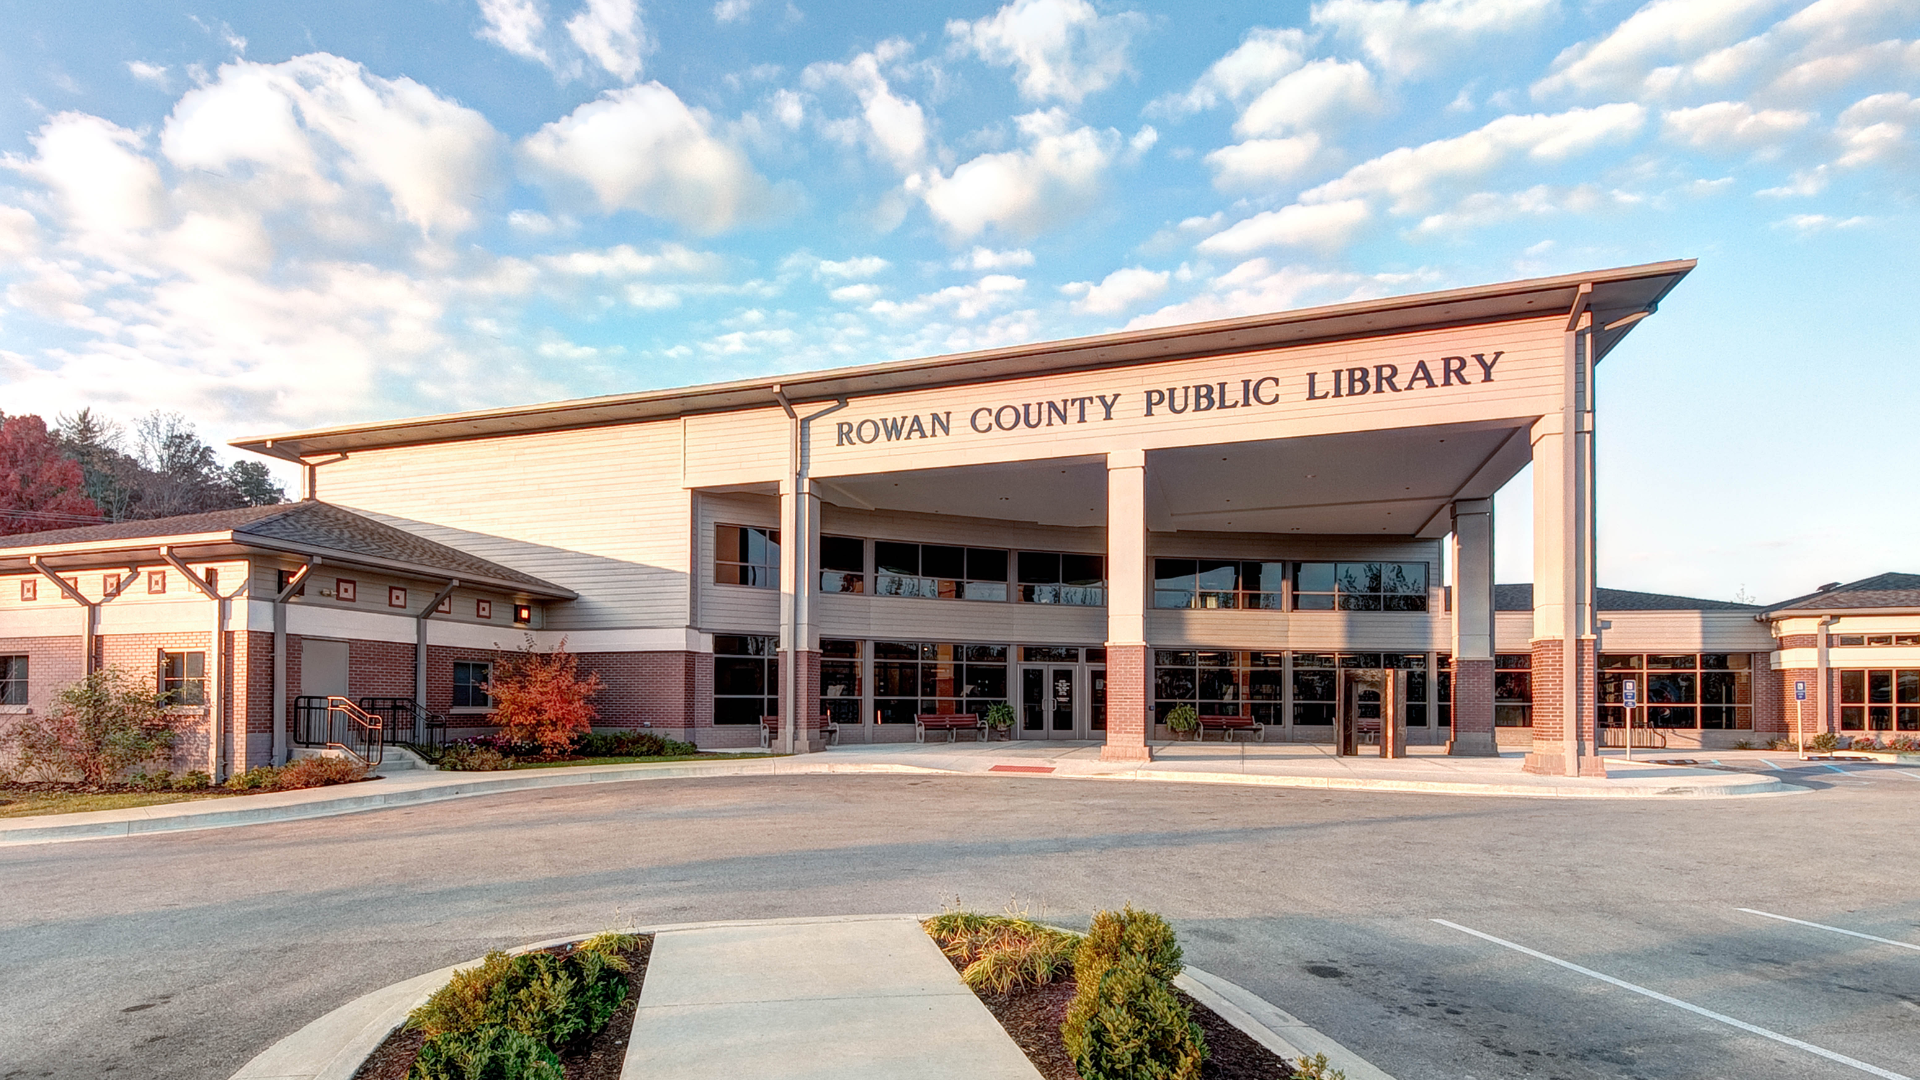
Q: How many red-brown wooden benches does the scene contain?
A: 4